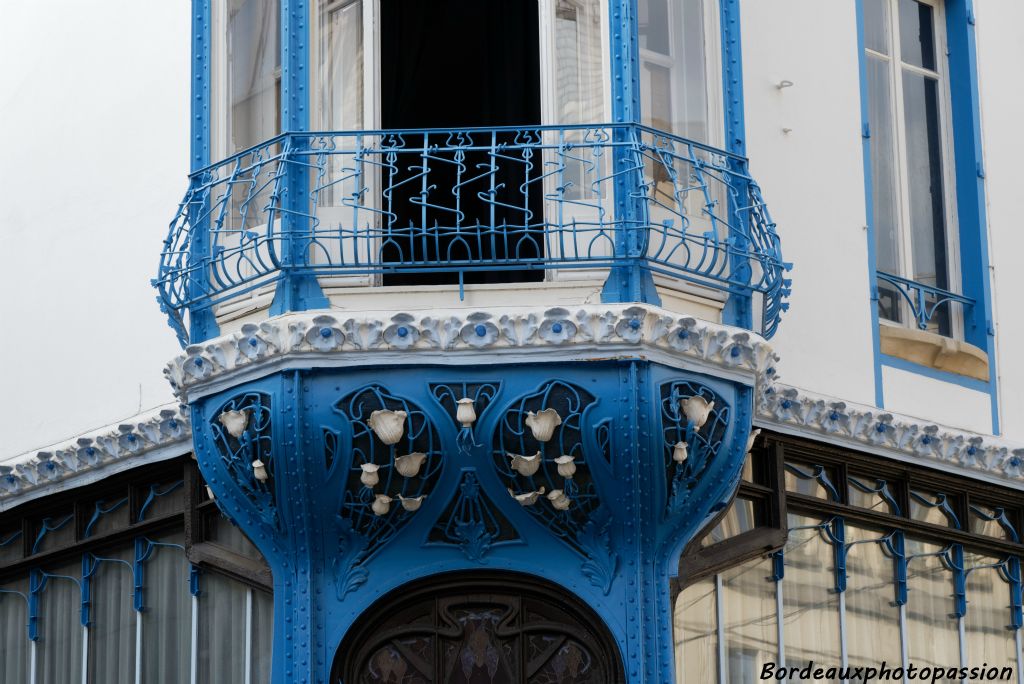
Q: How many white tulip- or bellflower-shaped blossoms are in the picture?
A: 15